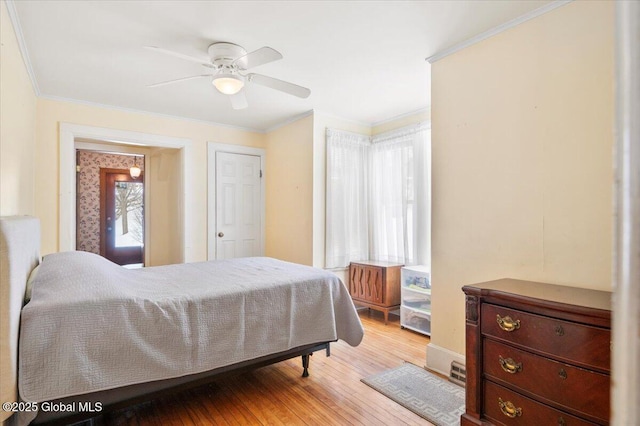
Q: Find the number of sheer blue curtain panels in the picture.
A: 0